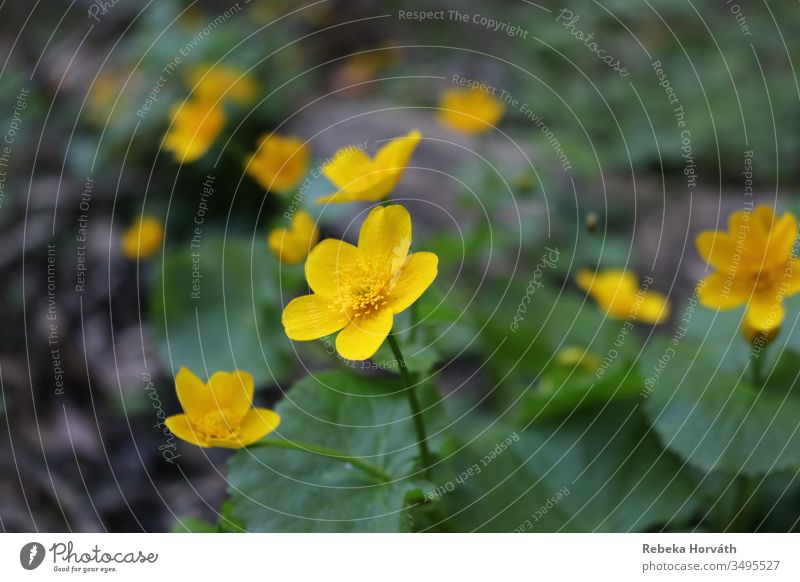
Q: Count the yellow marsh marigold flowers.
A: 11